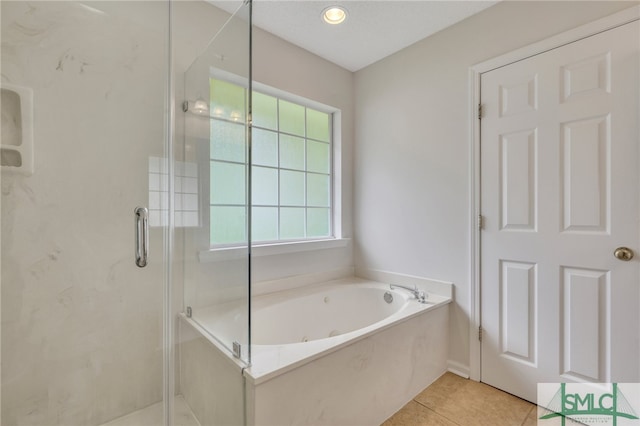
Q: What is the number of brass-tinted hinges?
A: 3